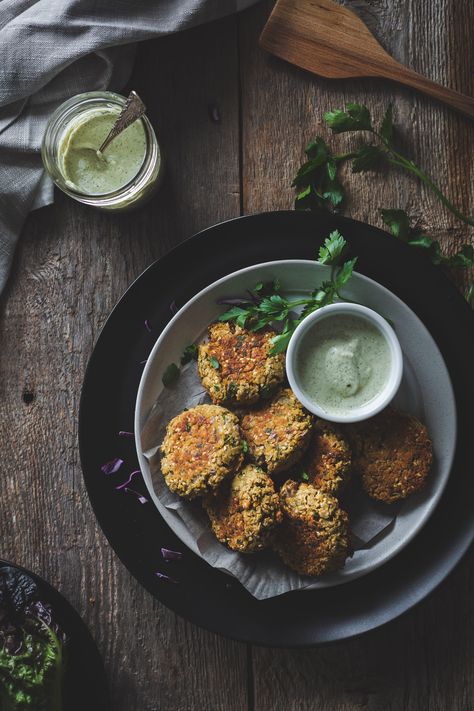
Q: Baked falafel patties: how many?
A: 7